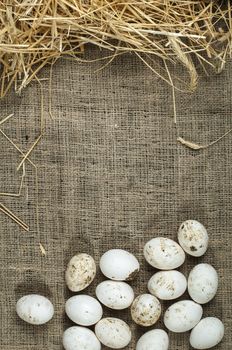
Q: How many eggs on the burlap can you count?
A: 15